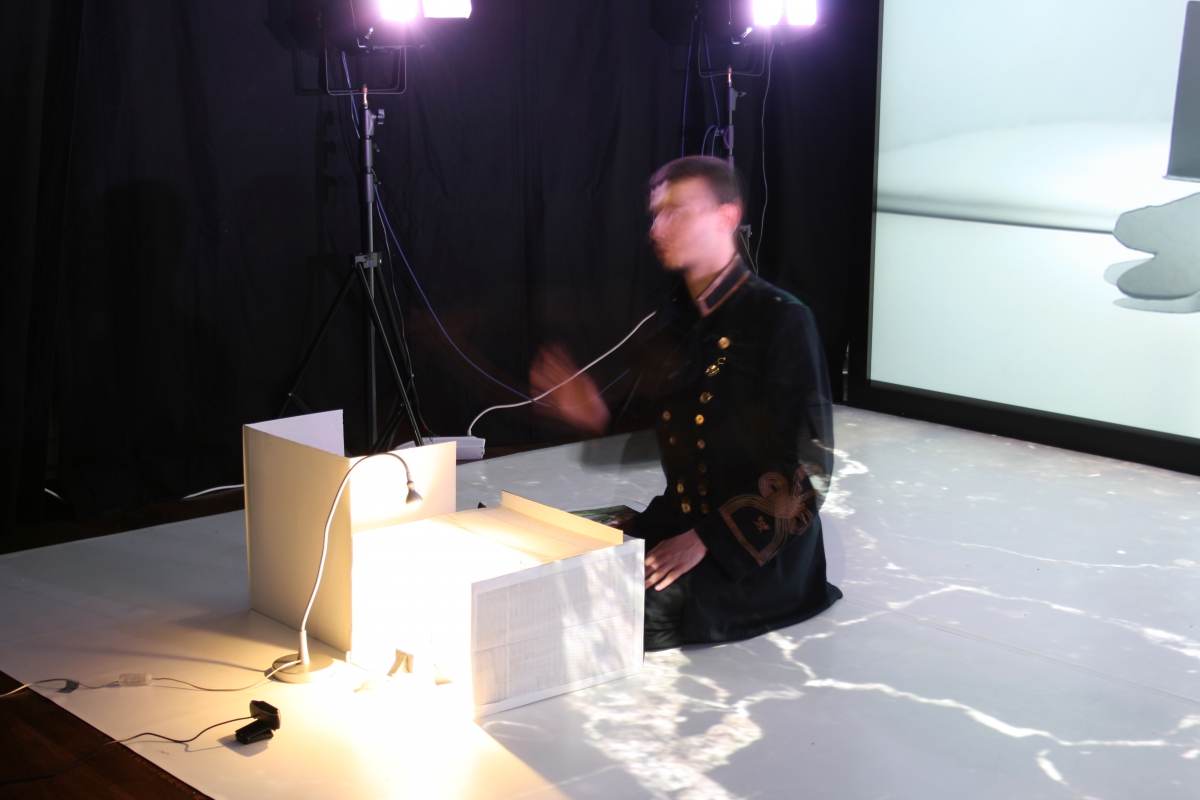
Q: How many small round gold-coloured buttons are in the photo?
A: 12